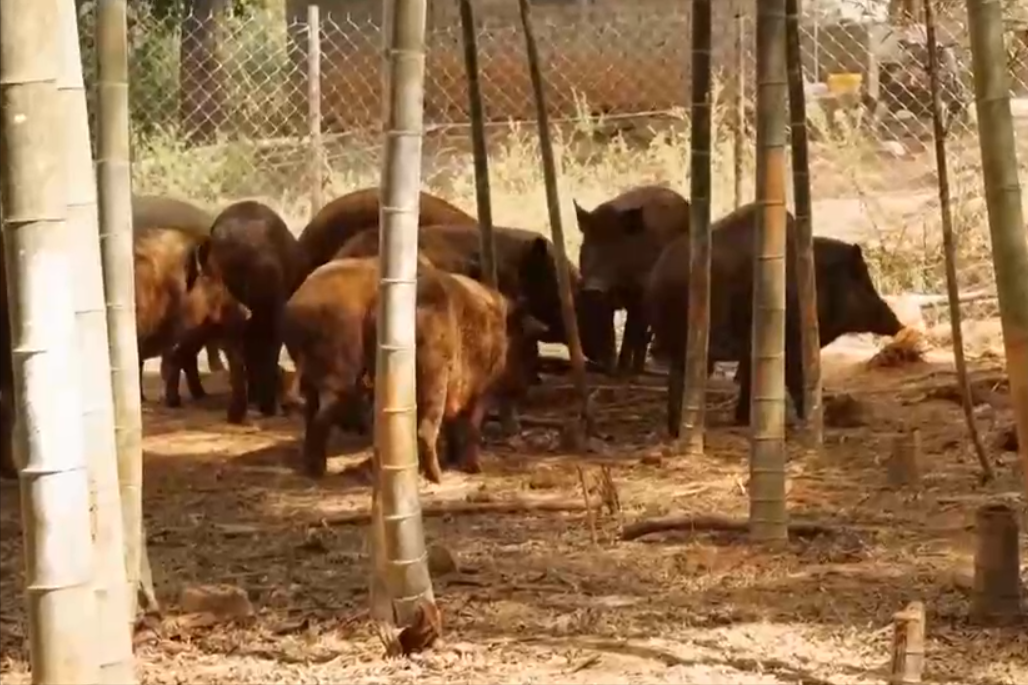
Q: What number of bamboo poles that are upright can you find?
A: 11